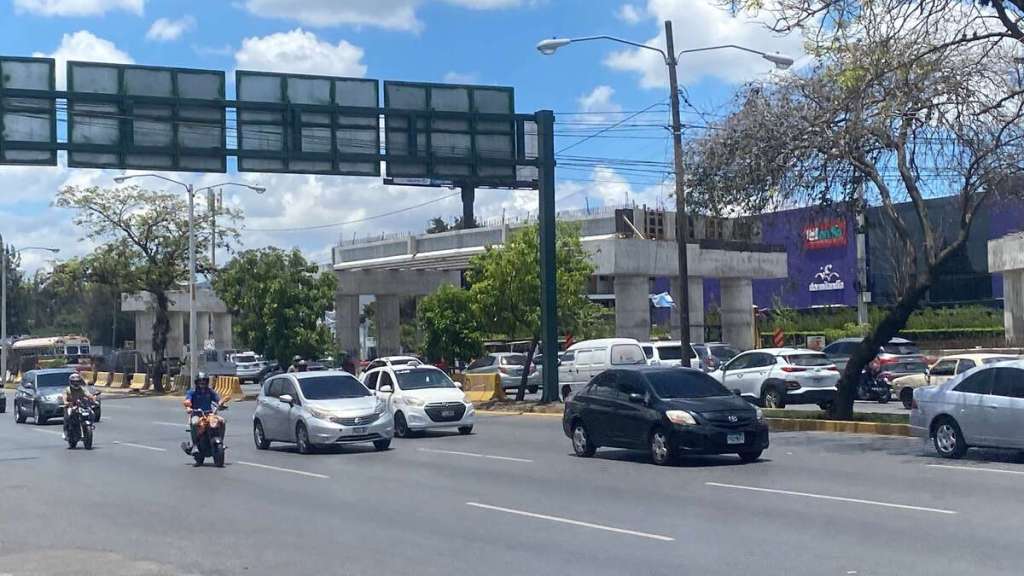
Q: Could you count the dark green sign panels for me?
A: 4